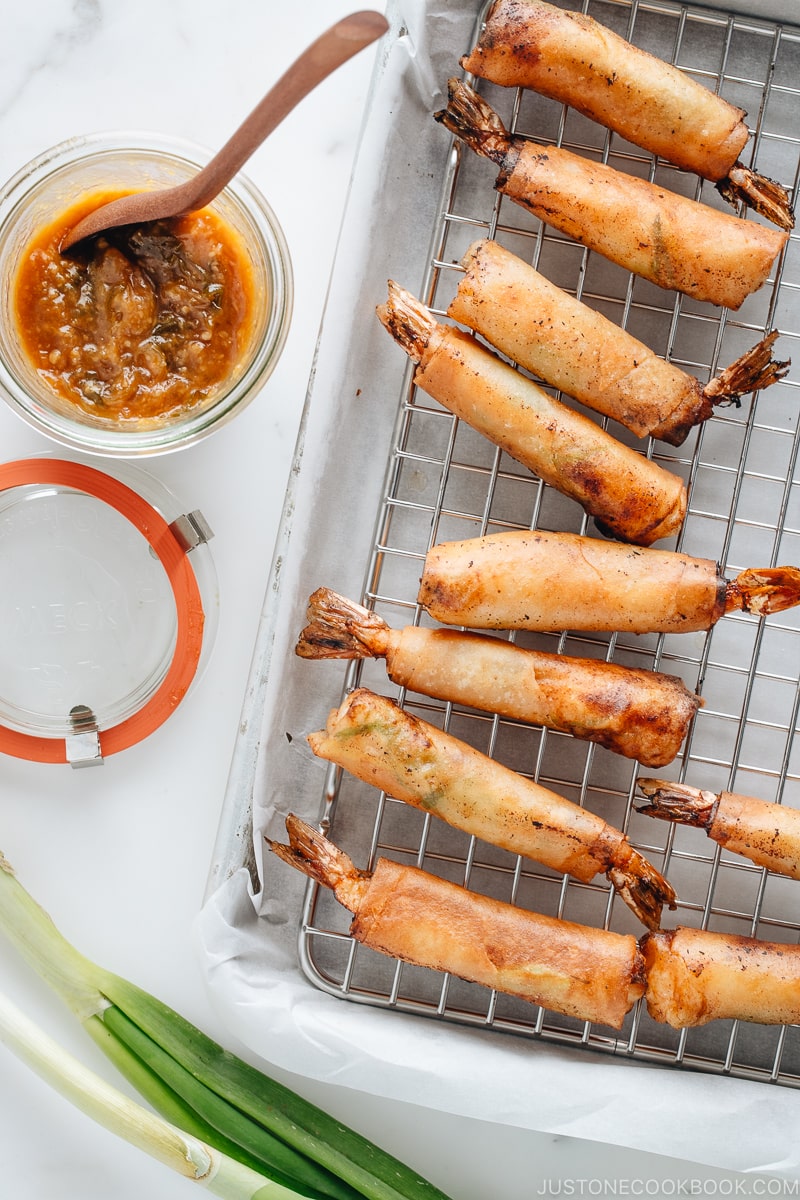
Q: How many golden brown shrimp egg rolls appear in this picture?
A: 10